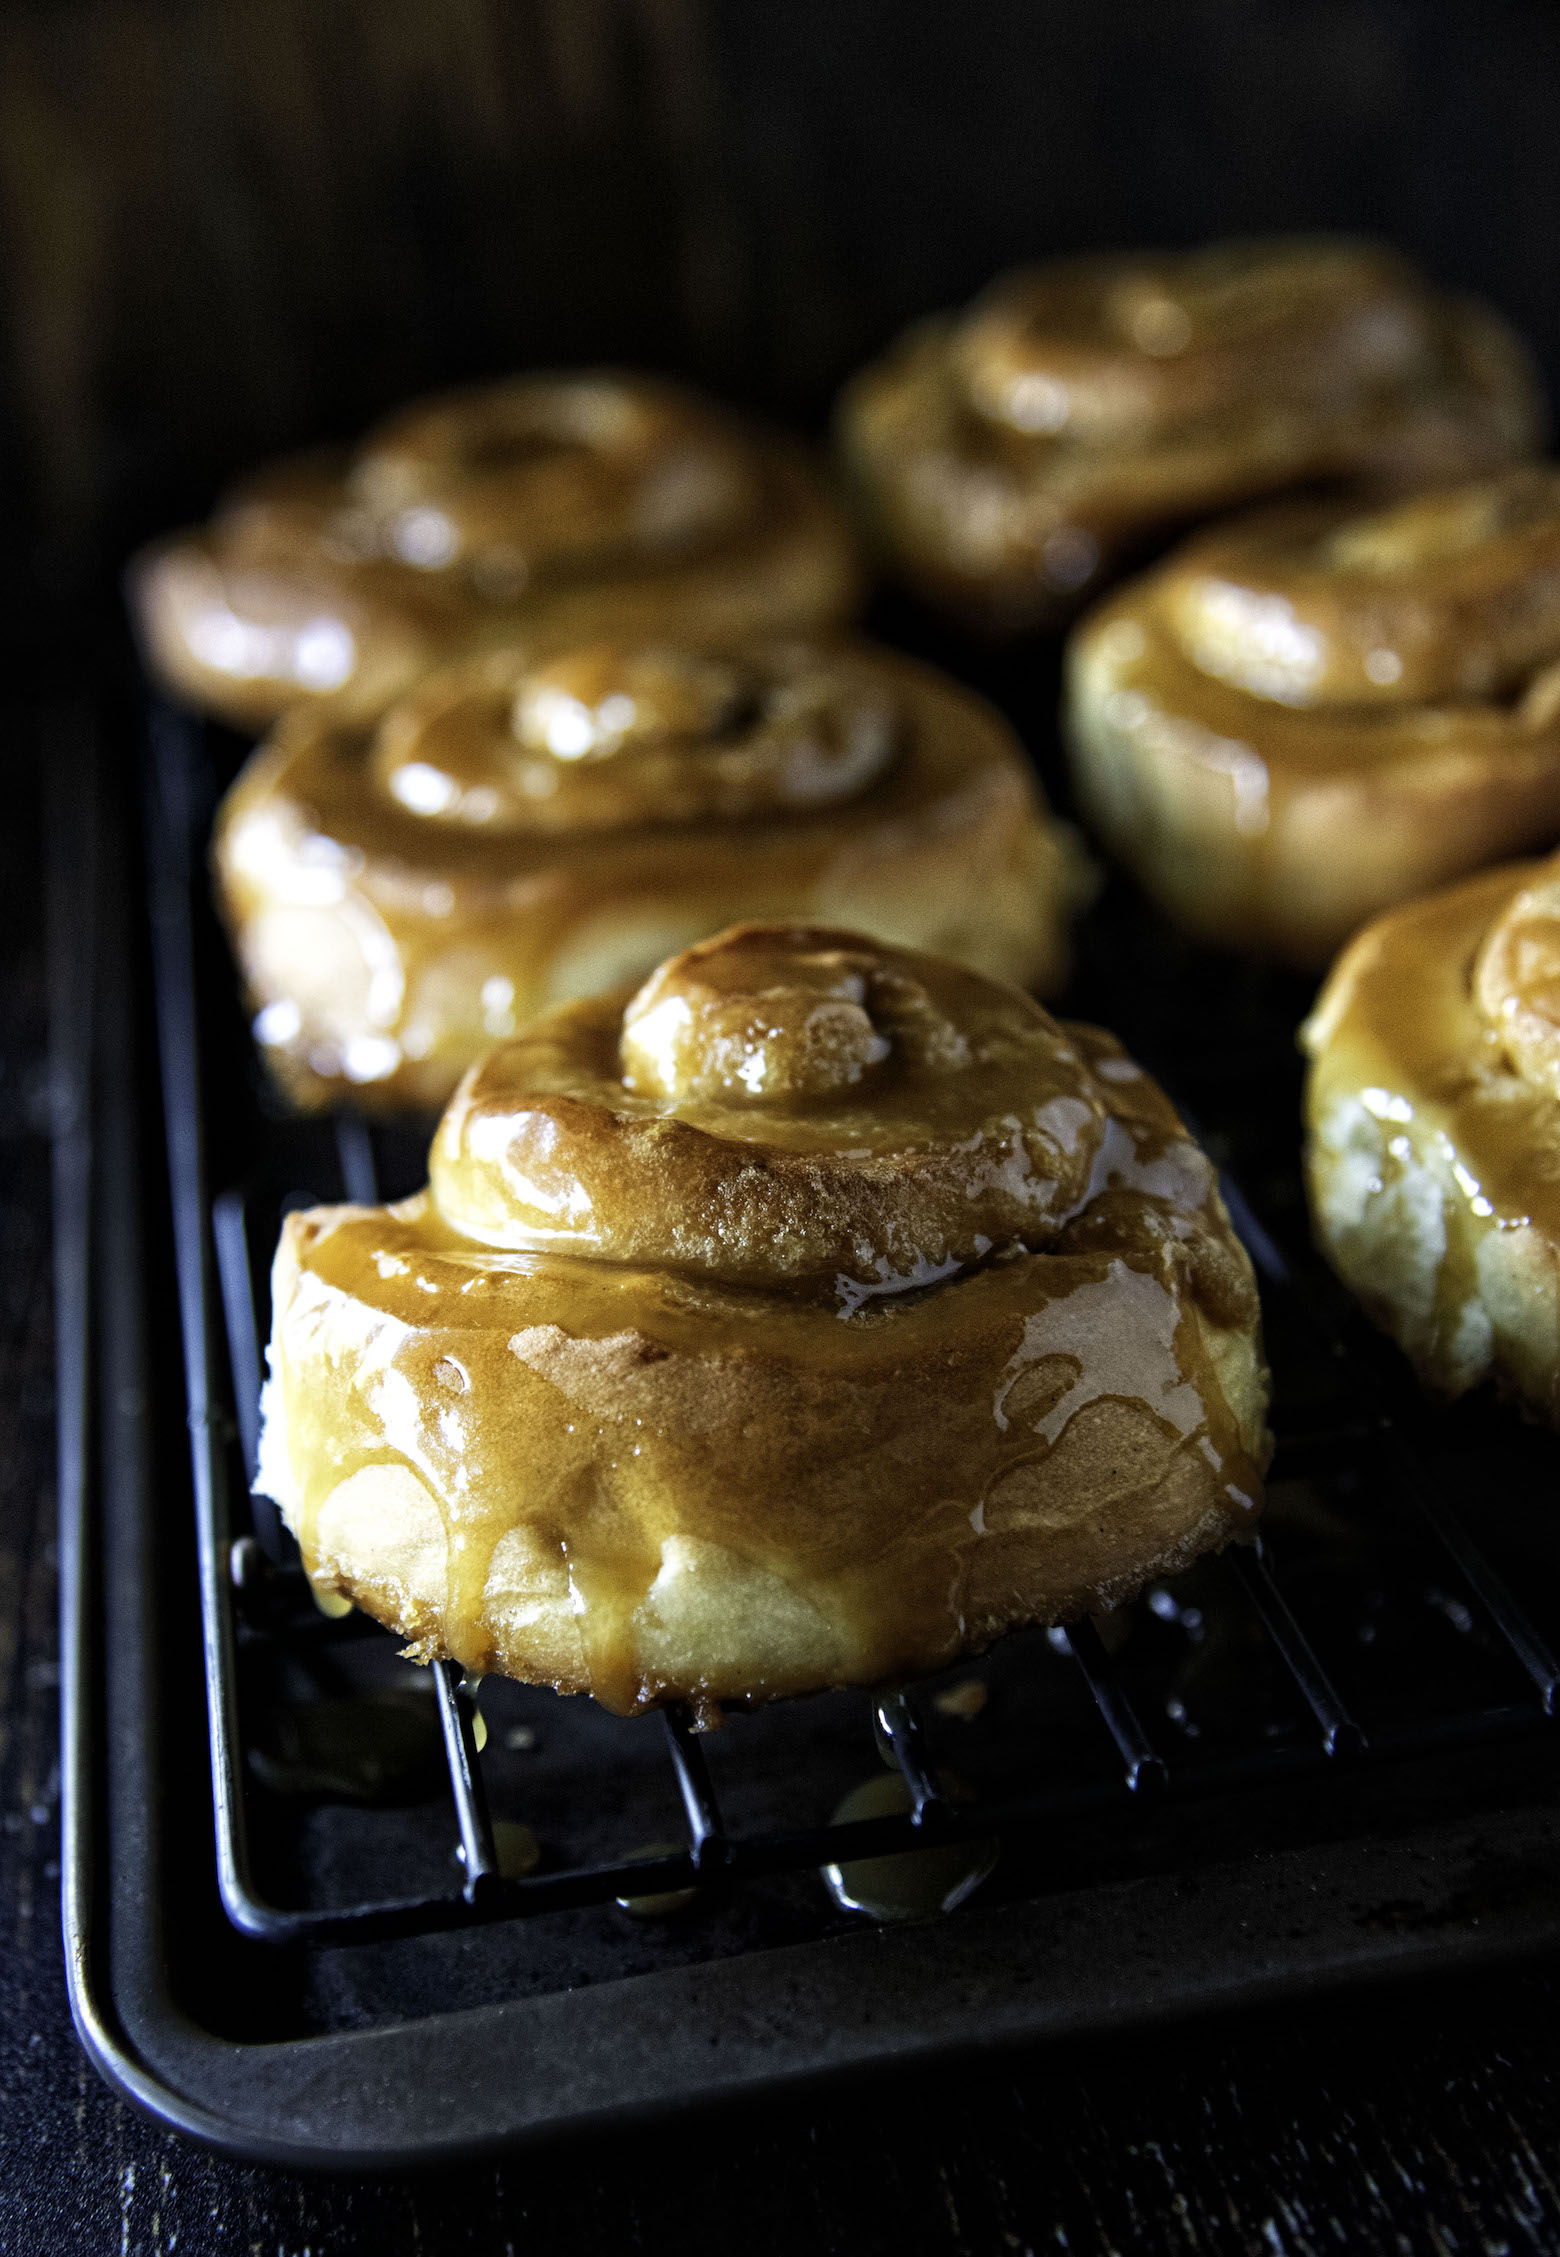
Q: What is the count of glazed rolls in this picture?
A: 6